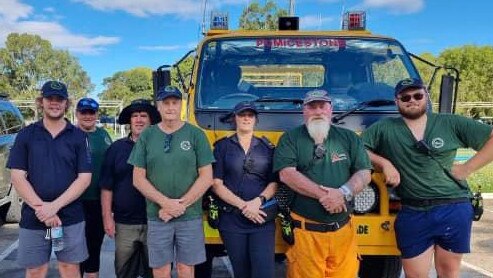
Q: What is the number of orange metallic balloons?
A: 0